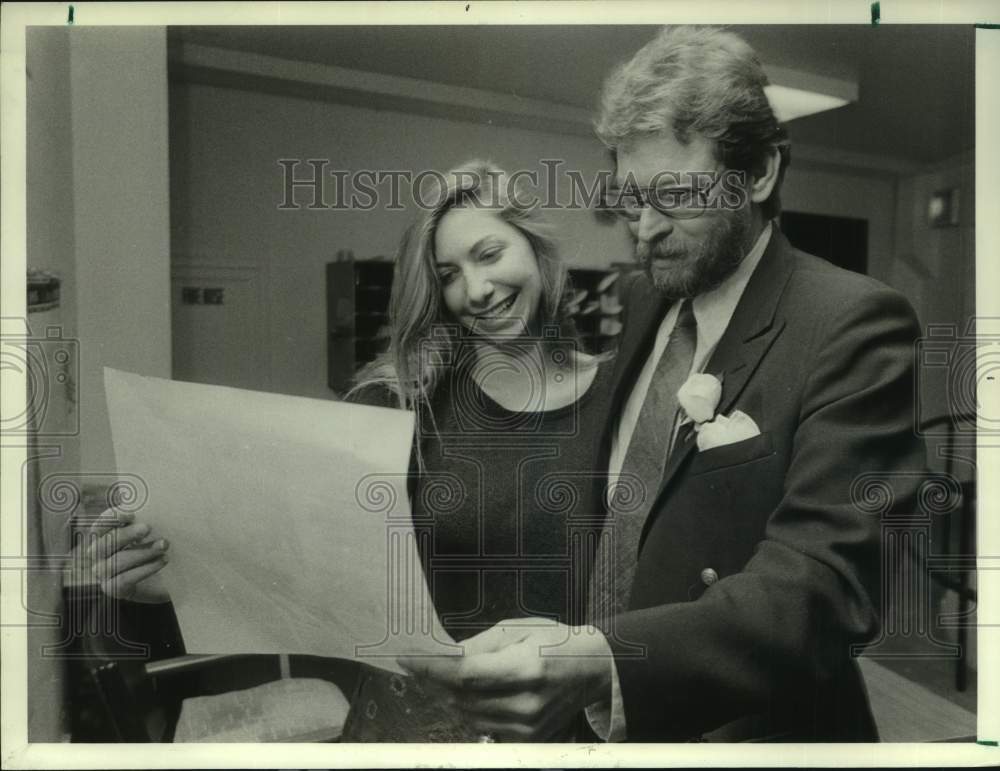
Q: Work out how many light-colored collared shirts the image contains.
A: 1